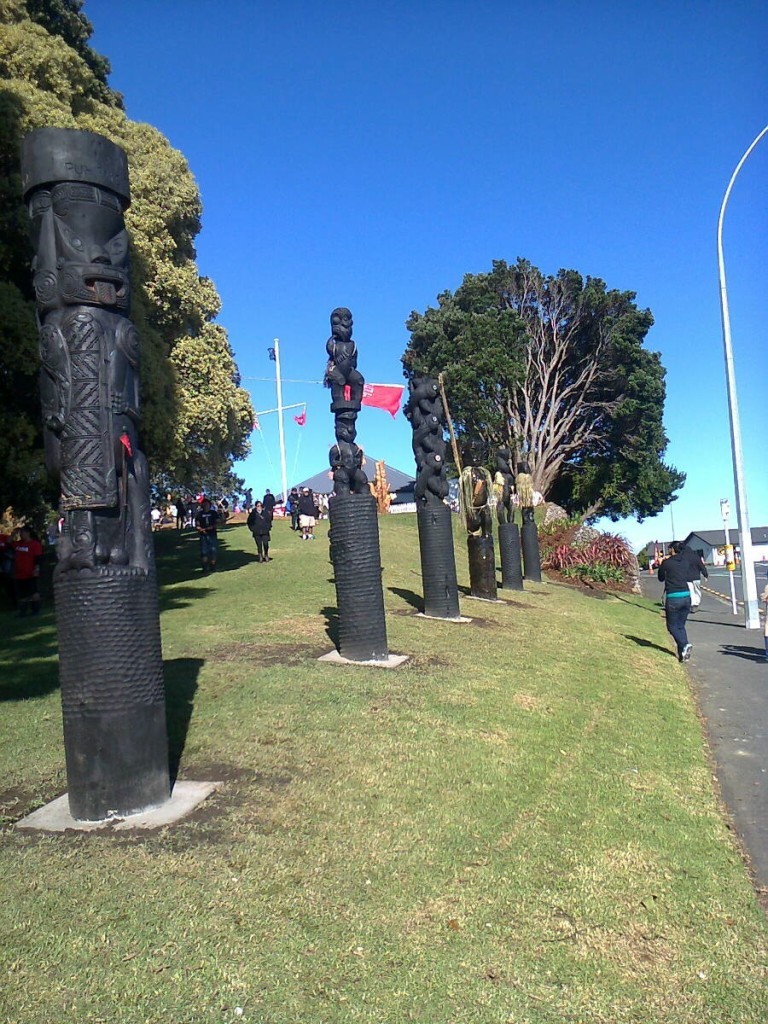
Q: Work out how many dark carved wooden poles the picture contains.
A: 6